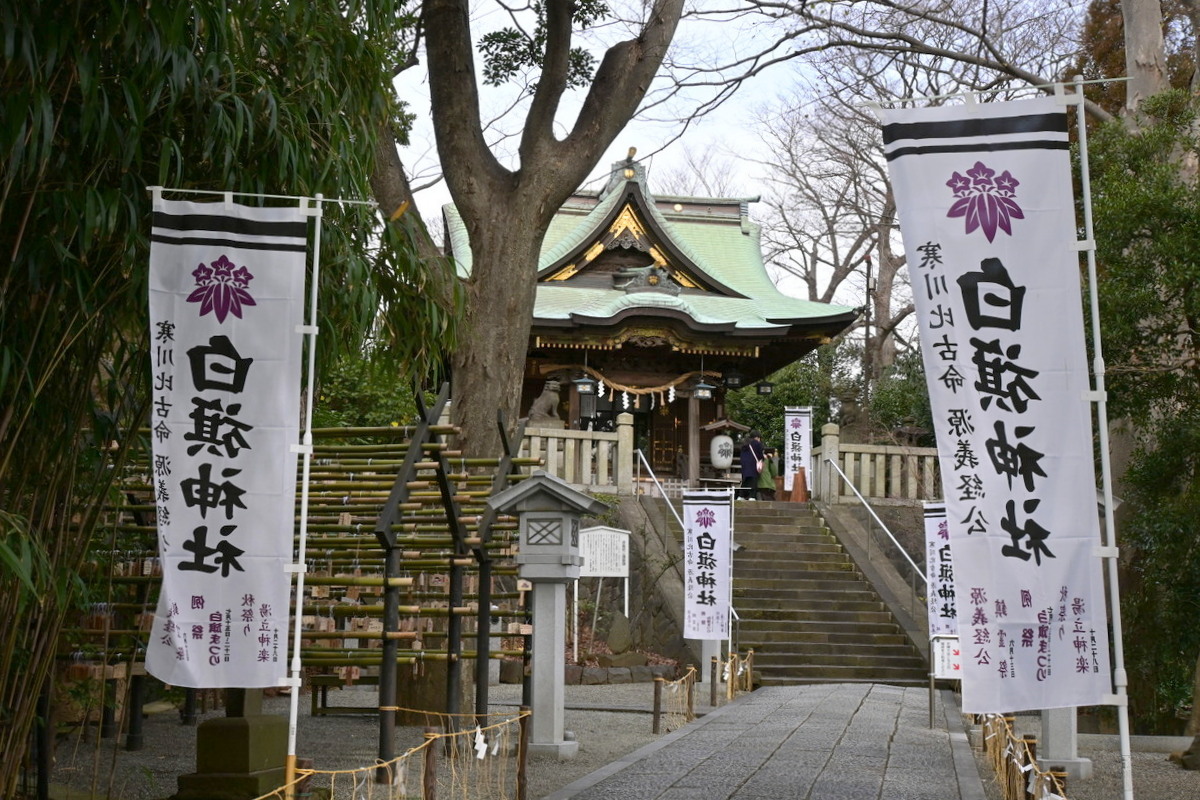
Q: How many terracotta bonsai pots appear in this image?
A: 0